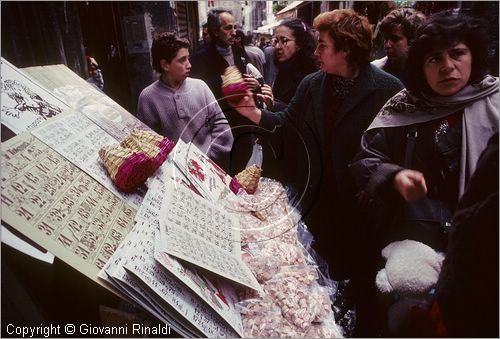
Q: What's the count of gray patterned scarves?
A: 1